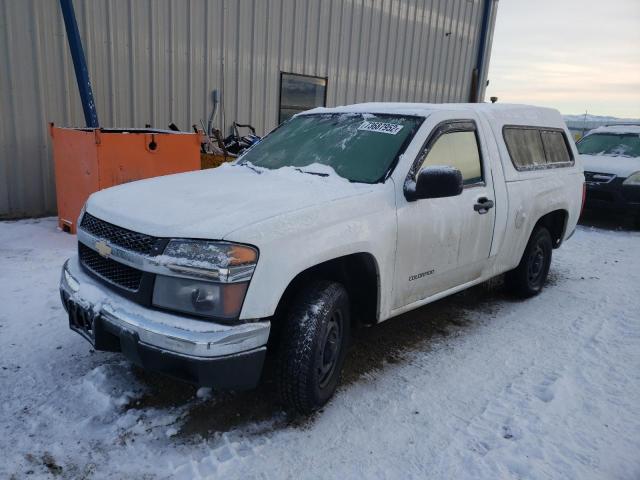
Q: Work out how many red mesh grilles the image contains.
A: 0